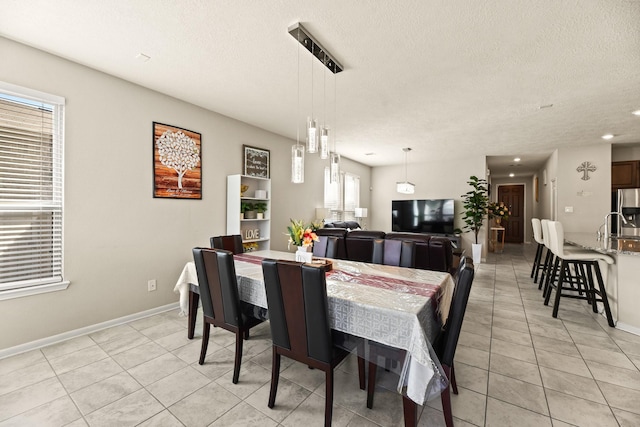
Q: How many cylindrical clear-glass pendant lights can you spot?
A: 4